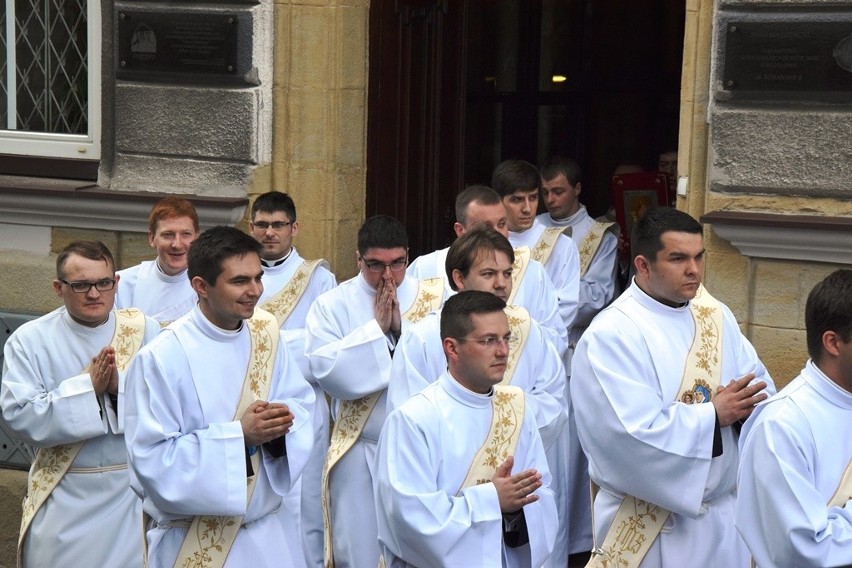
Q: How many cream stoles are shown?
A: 11